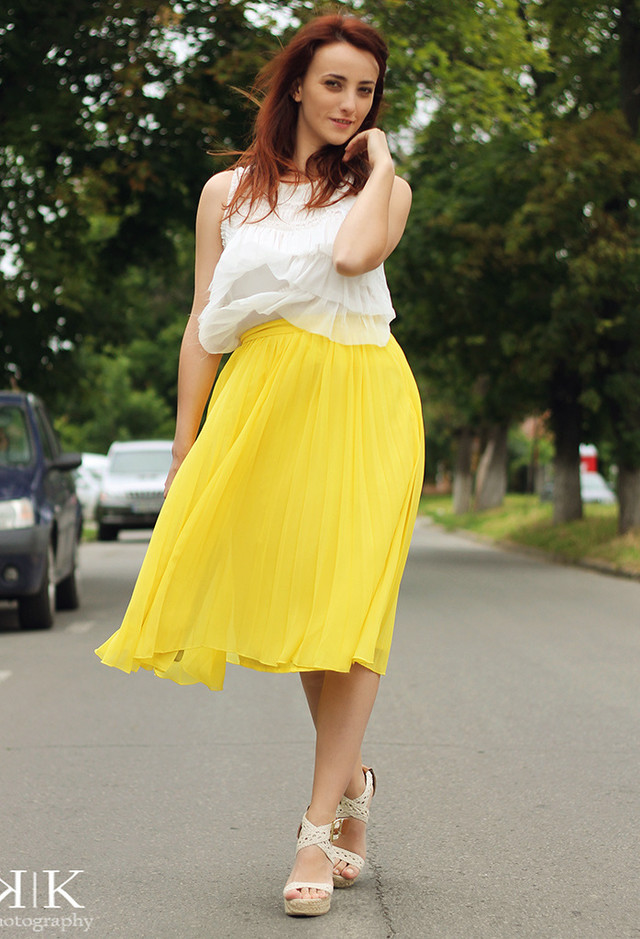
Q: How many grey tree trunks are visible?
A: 4